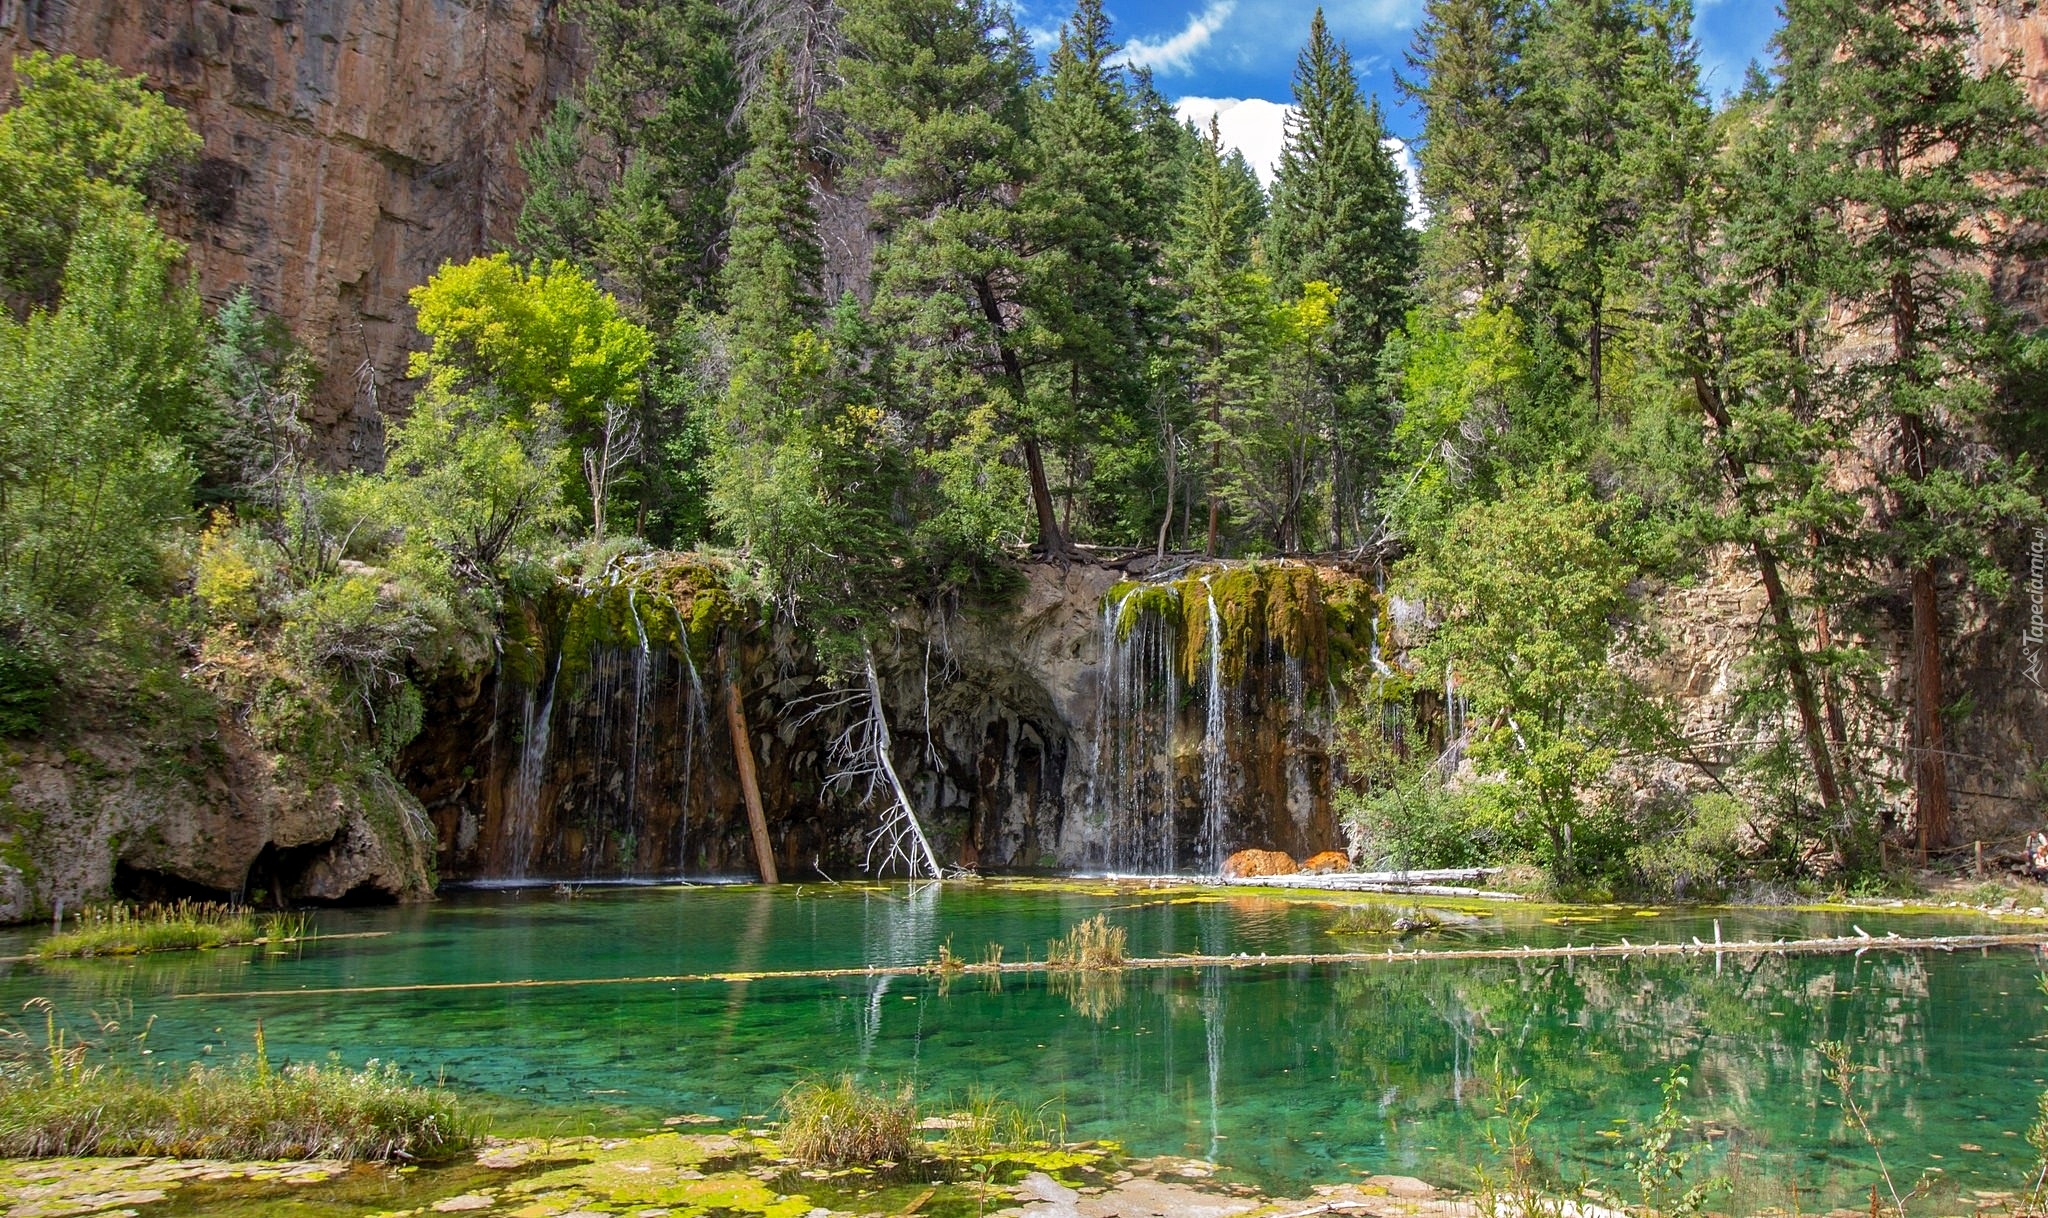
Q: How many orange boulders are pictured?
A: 2